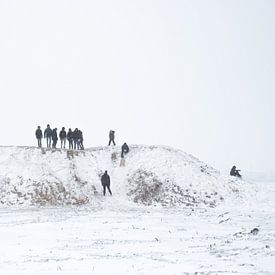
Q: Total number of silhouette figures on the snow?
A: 11